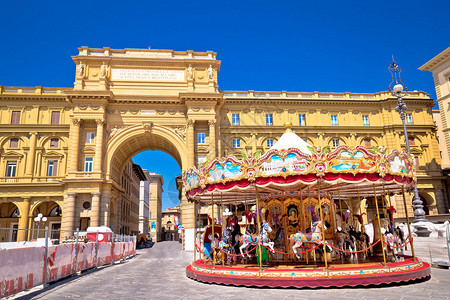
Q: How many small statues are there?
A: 4